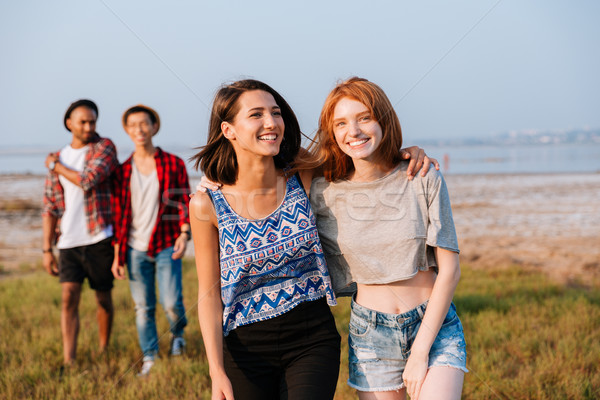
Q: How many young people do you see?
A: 4